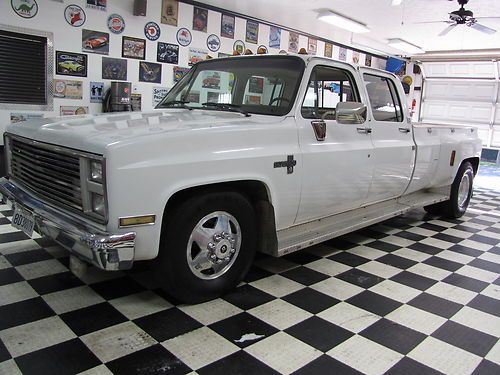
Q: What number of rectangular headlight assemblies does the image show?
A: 2